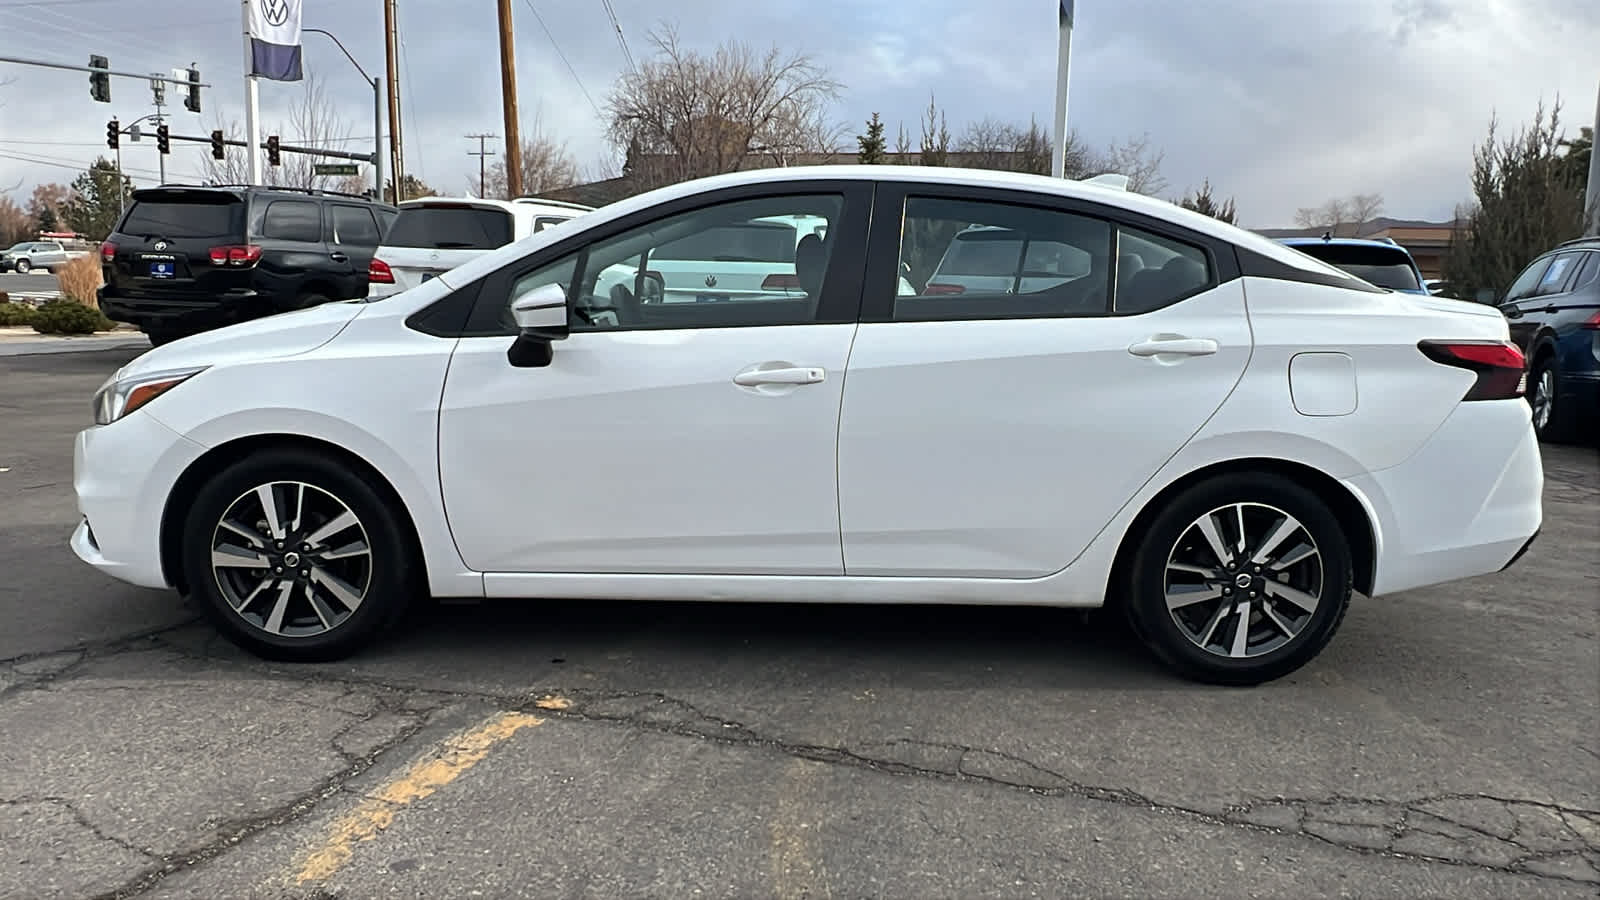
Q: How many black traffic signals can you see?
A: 6